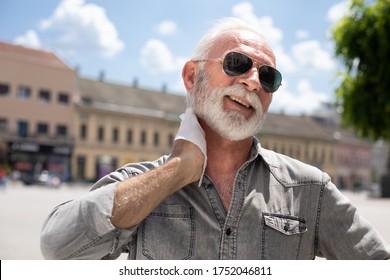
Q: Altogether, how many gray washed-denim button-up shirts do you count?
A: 1